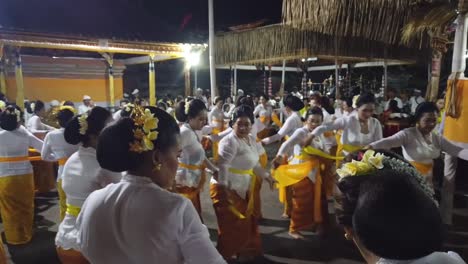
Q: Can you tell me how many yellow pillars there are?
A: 4